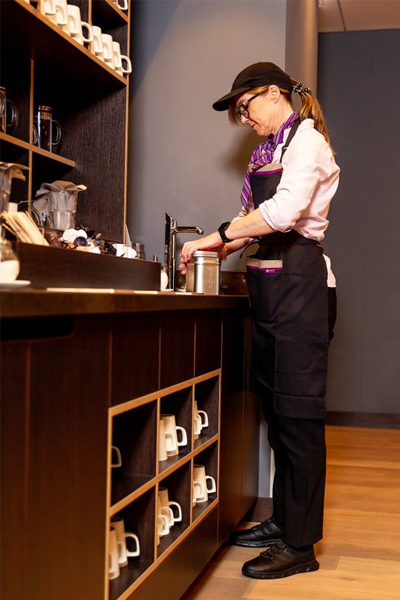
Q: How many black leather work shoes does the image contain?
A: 2